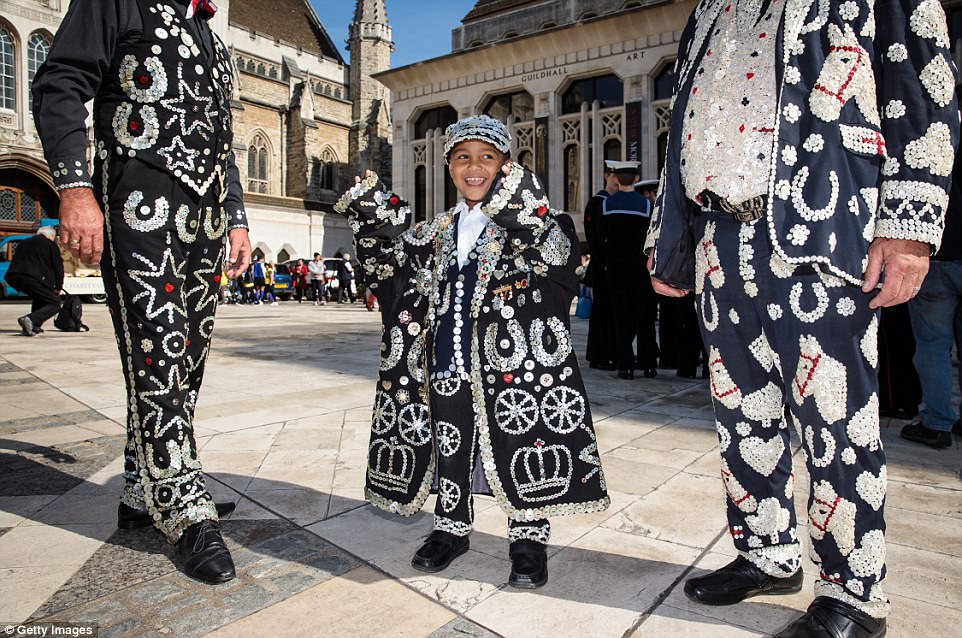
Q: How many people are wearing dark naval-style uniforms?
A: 3